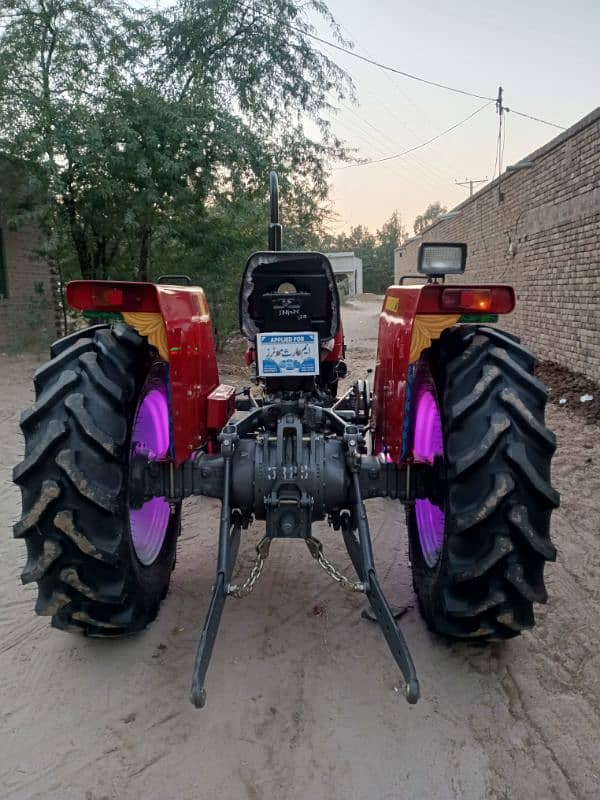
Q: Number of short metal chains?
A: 2